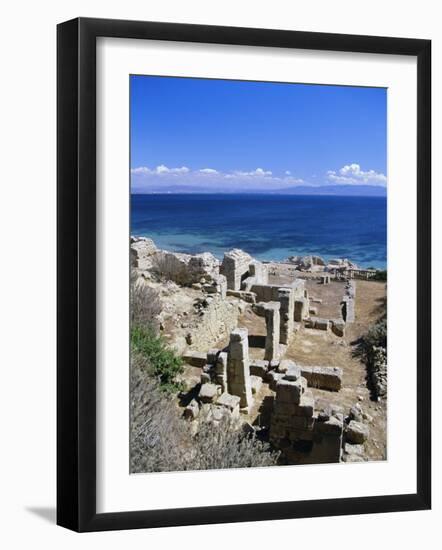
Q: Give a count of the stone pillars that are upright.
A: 3